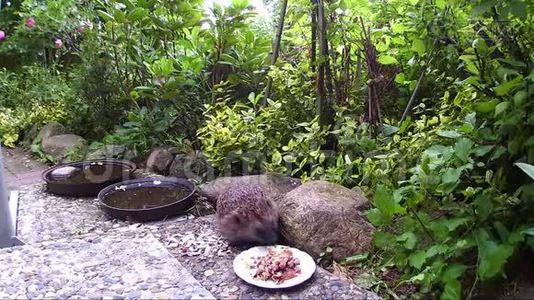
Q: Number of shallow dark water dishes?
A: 2